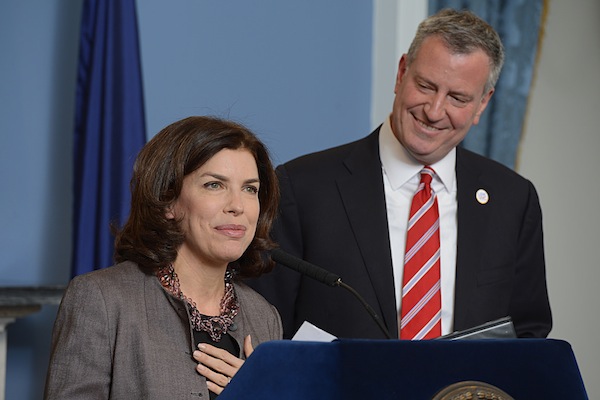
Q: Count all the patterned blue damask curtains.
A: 1